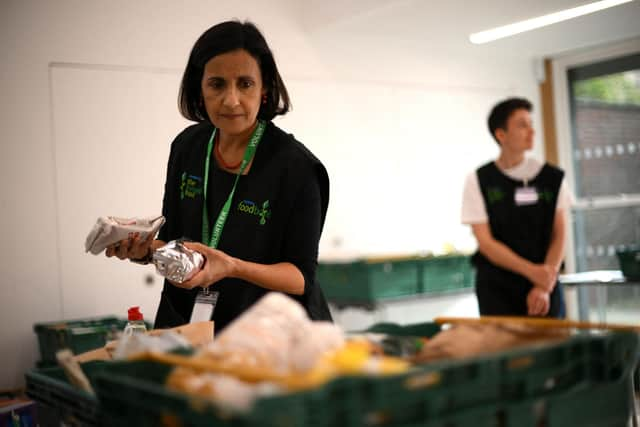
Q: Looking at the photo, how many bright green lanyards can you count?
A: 1